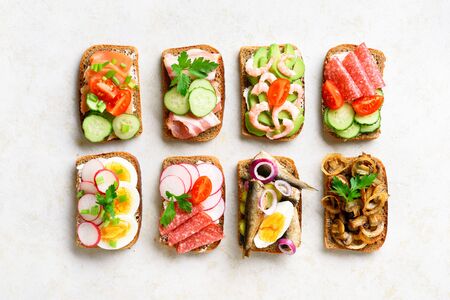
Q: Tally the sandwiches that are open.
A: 8